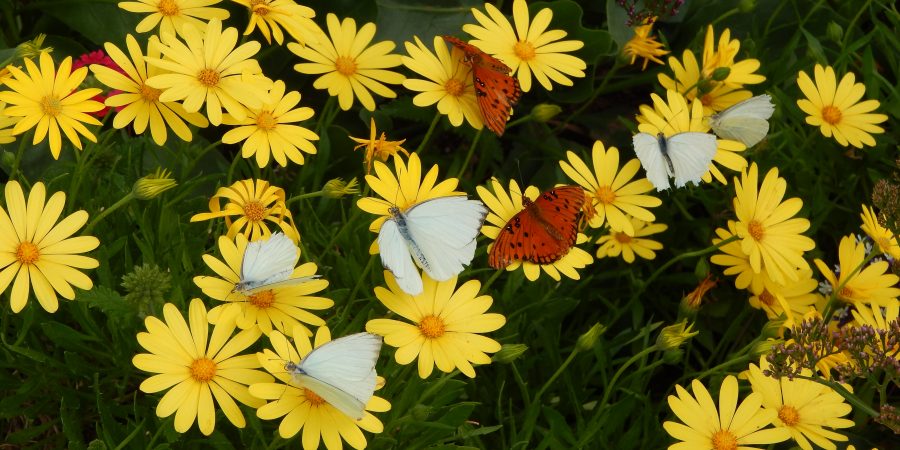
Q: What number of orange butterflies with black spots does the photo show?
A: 2